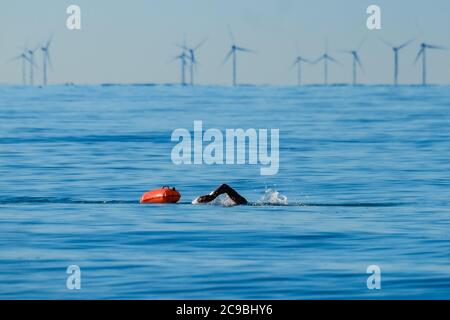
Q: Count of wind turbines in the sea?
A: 11